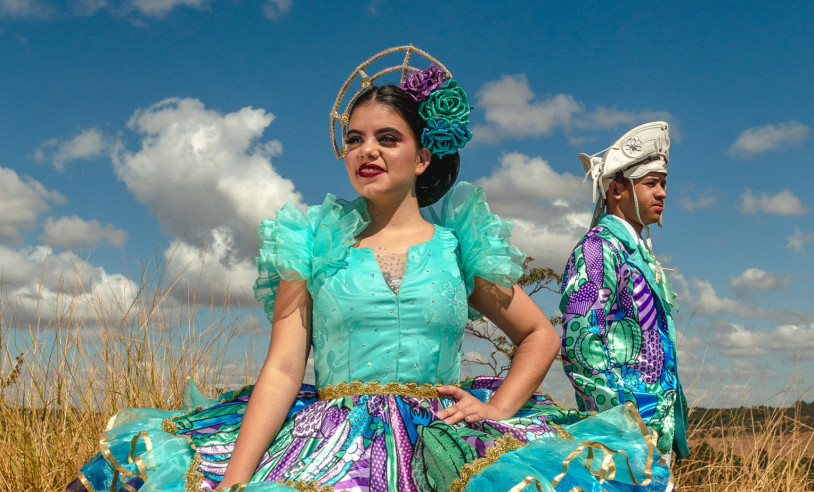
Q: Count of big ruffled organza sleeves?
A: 2